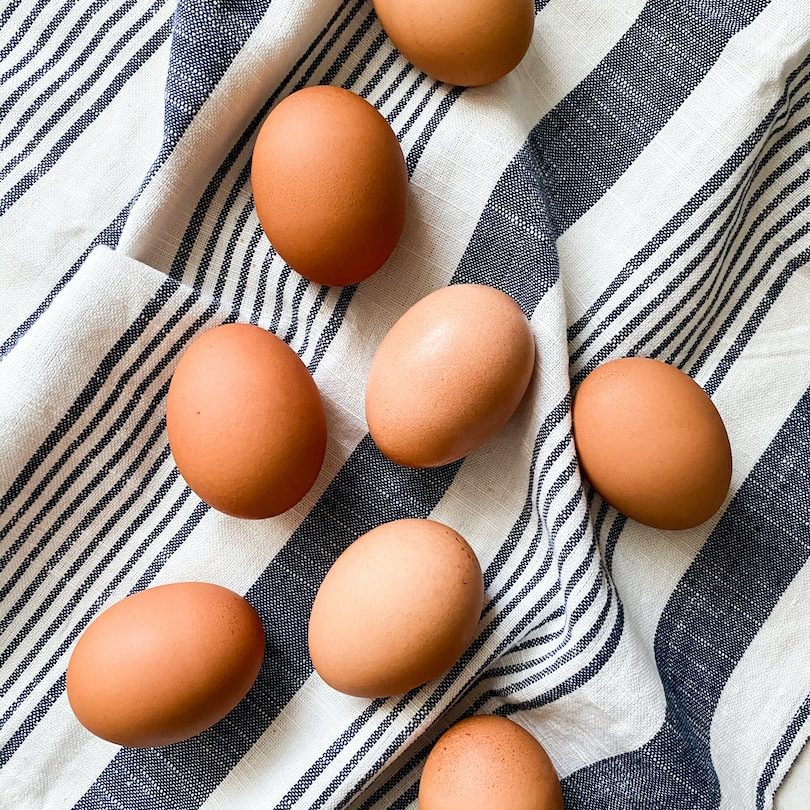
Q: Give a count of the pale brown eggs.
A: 2